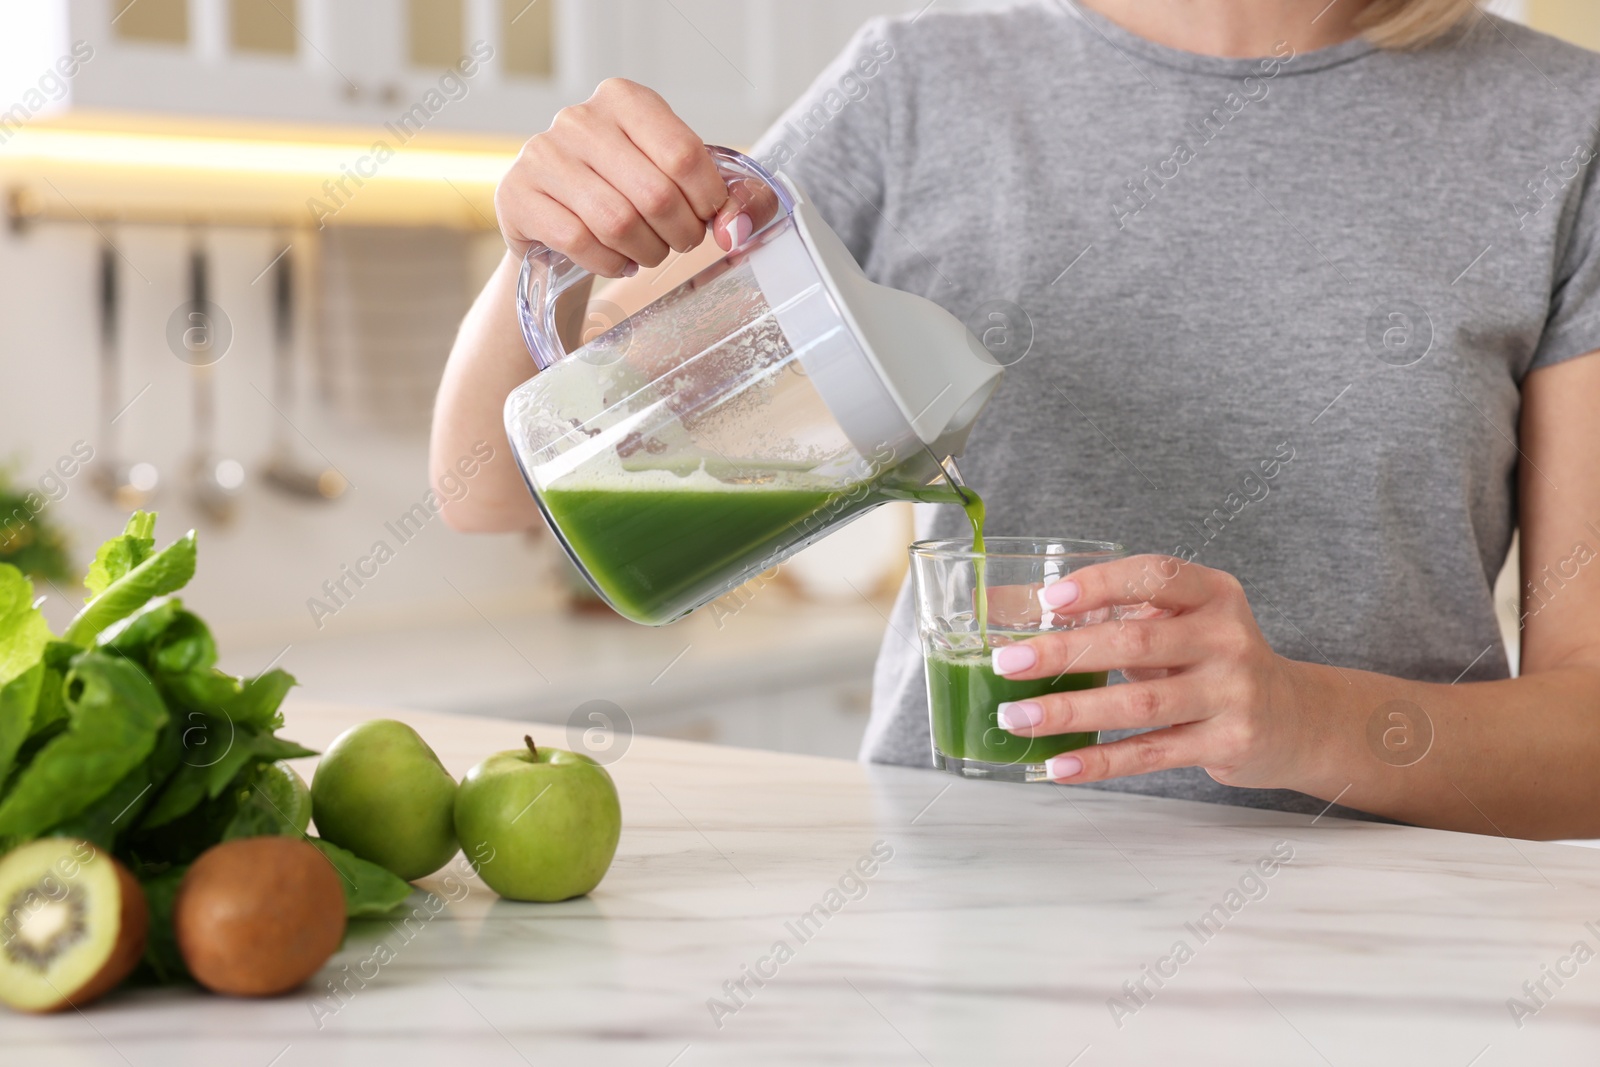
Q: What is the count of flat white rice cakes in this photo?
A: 0